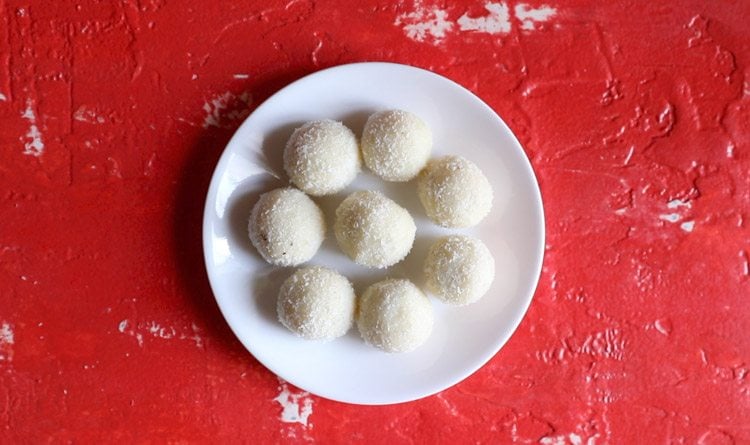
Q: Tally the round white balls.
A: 8